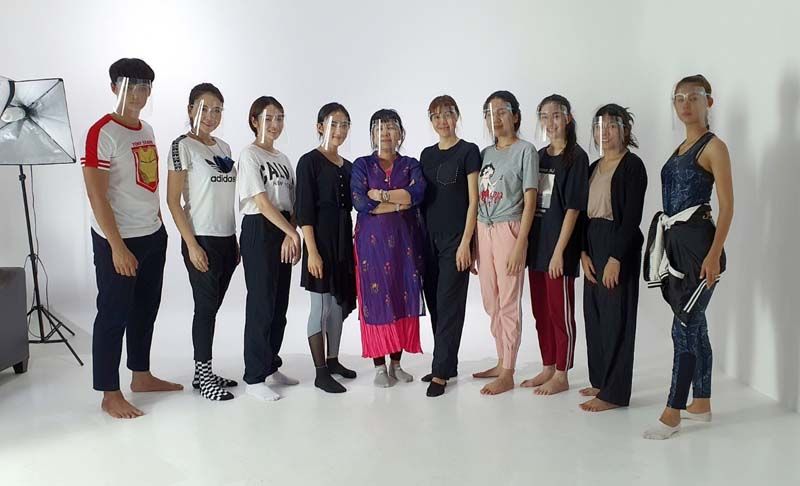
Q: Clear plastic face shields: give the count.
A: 10